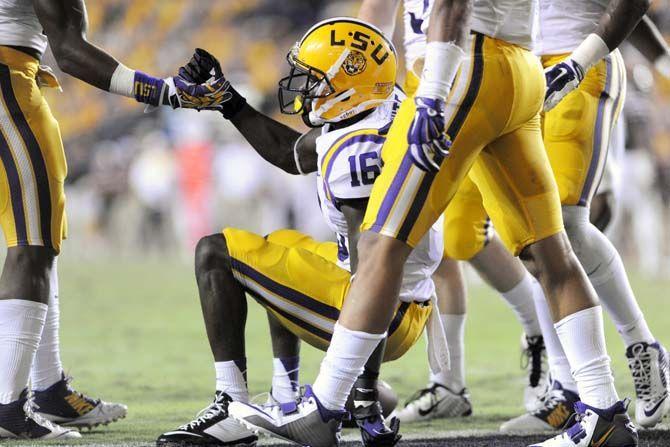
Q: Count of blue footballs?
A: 0